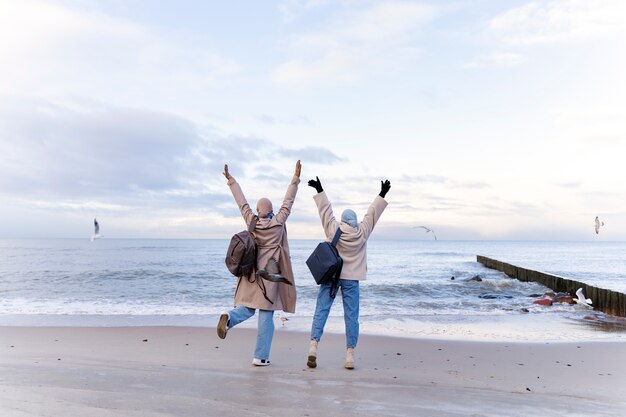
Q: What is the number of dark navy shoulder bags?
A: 1